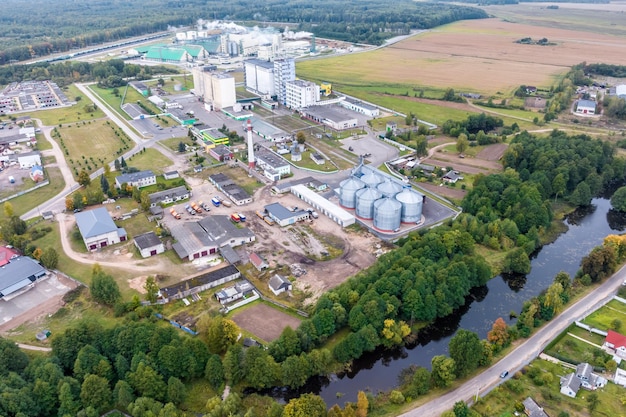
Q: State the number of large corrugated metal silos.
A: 6